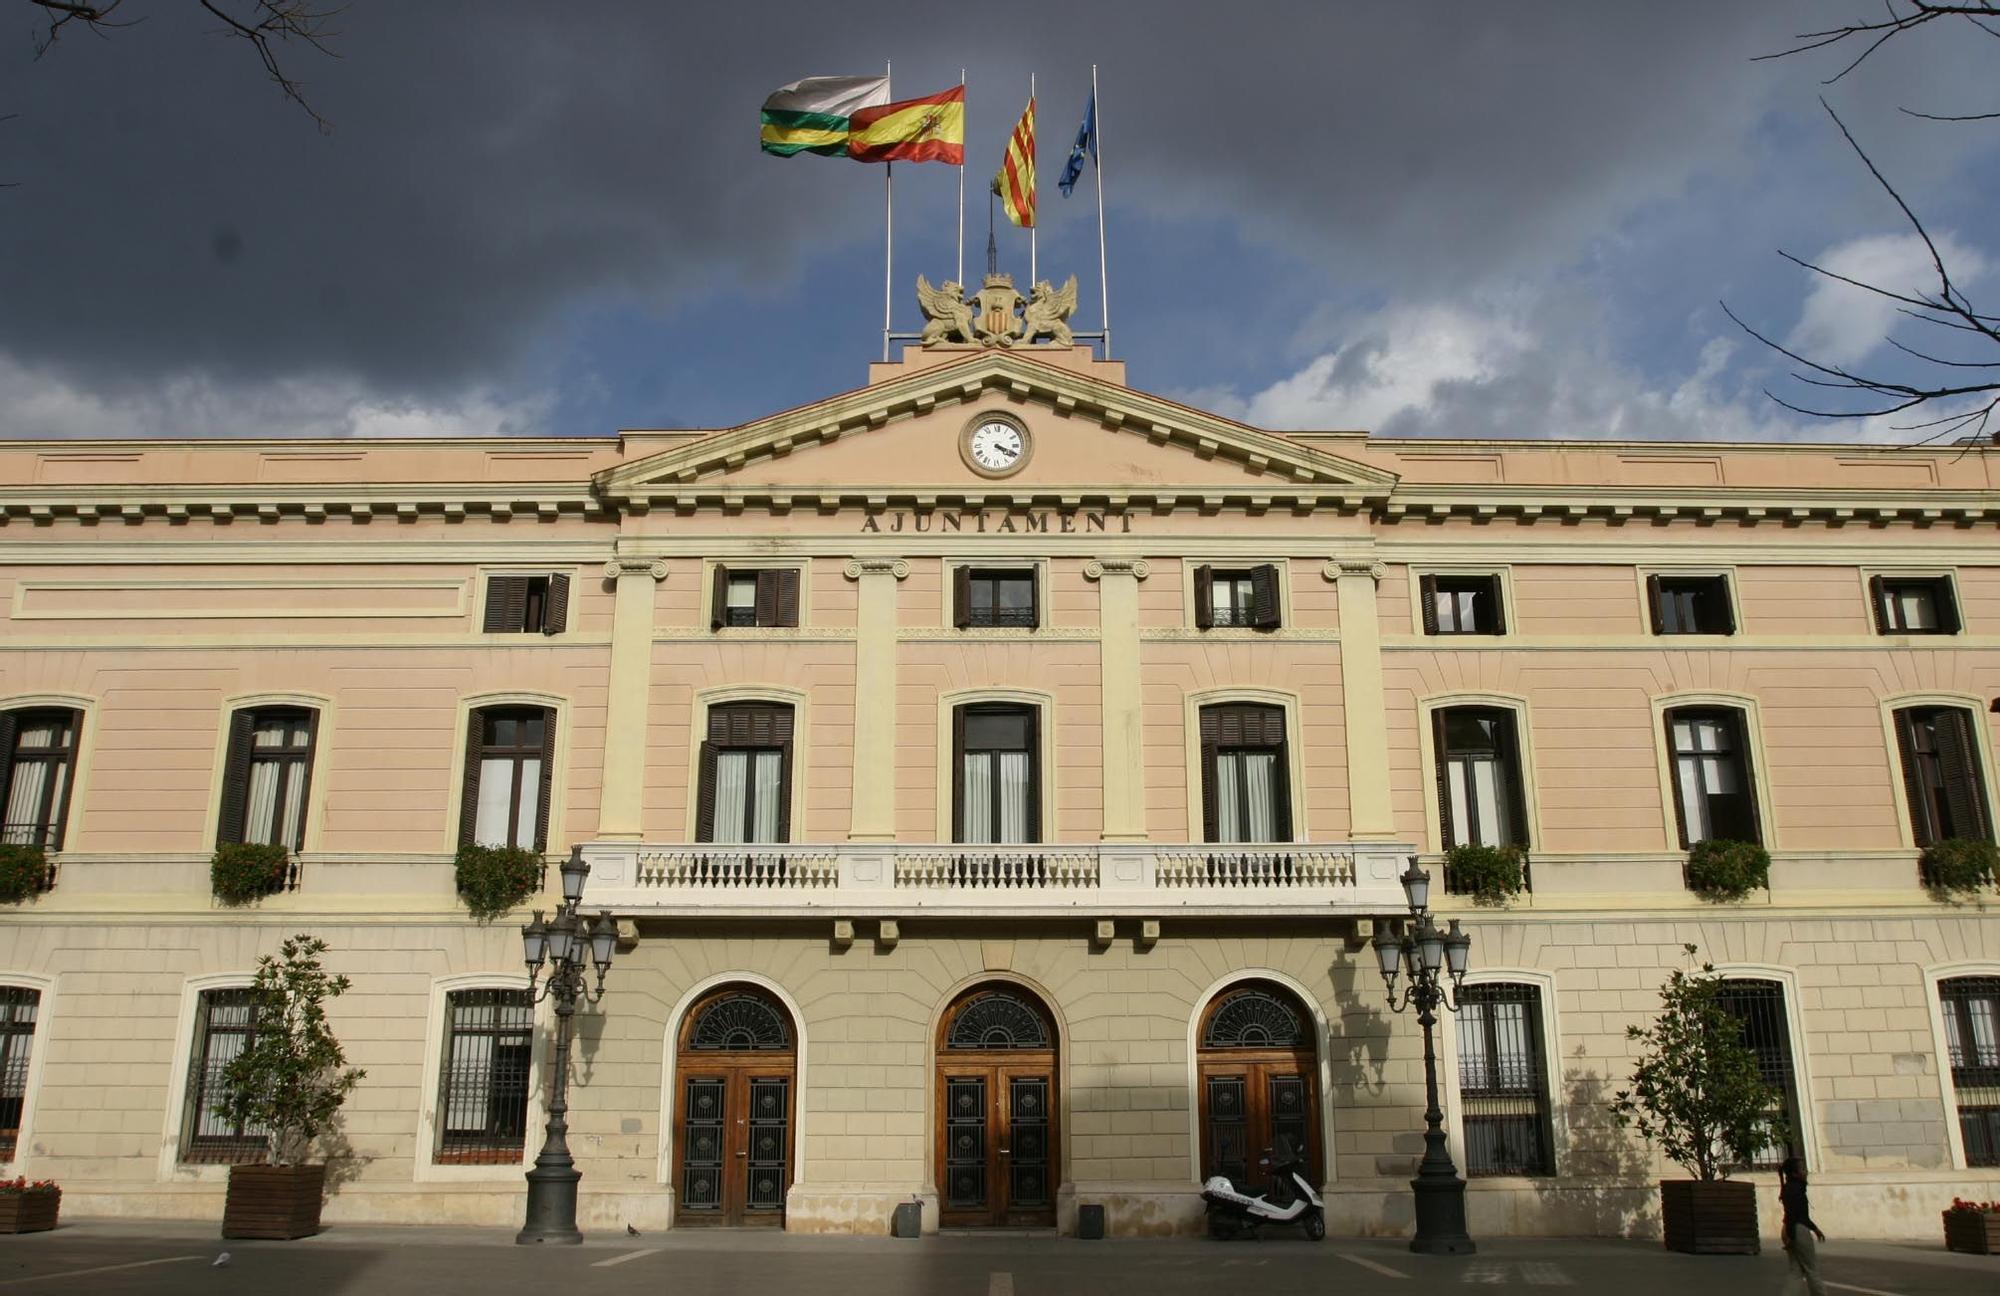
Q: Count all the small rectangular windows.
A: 7